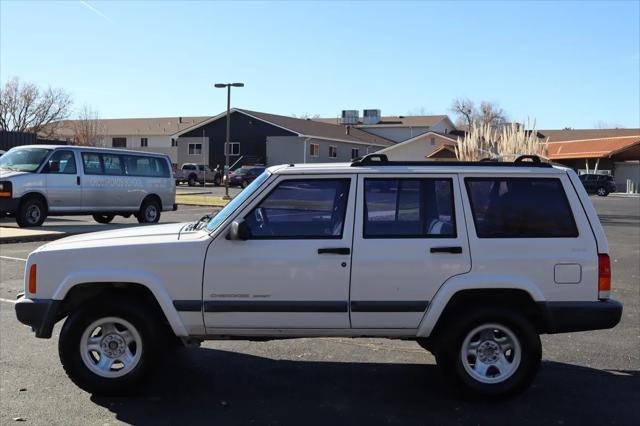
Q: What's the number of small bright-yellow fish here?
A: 0